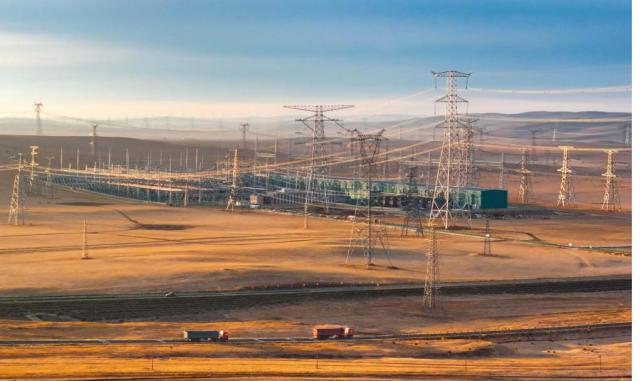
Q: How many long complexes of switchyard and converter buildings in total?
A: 1